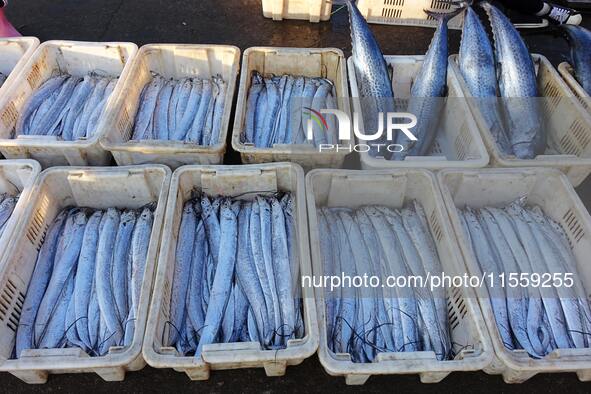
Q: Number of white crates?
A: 14